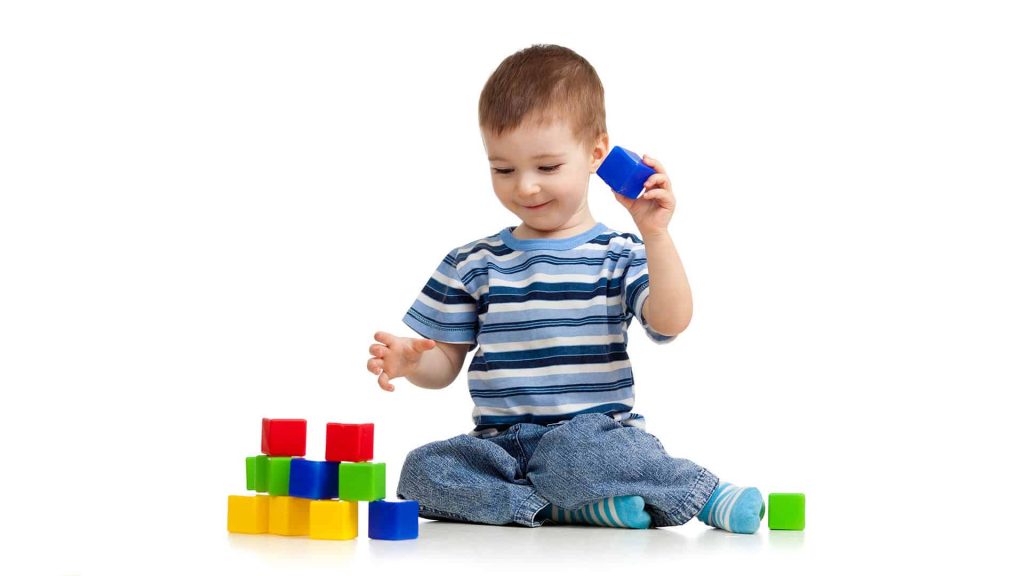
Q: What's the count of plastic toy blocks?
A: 12